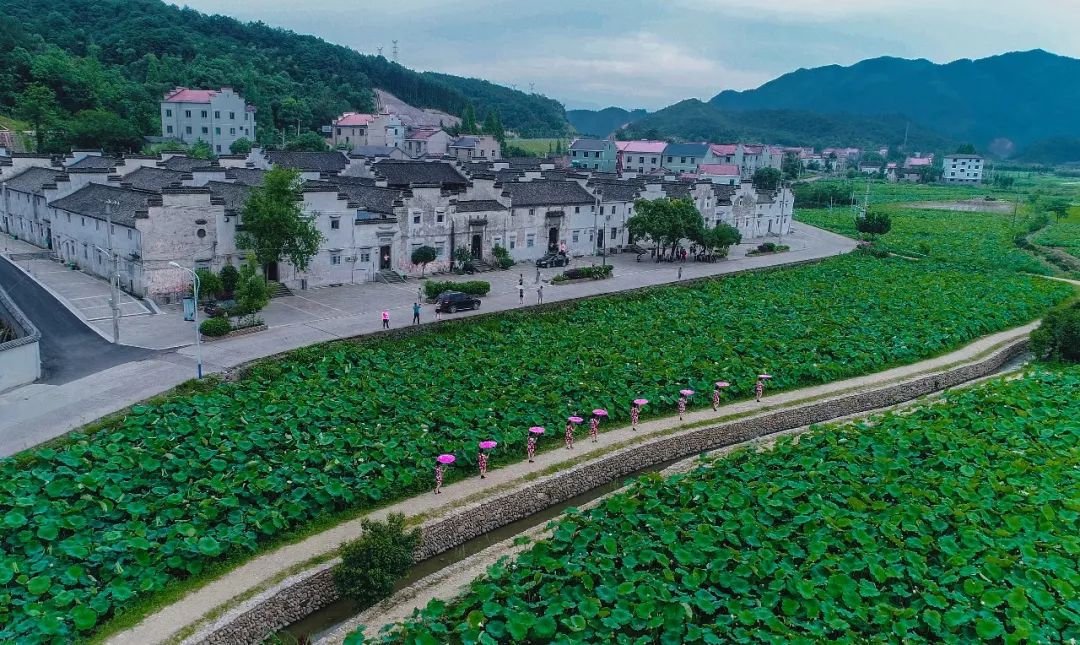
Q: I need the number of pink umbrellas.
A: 9